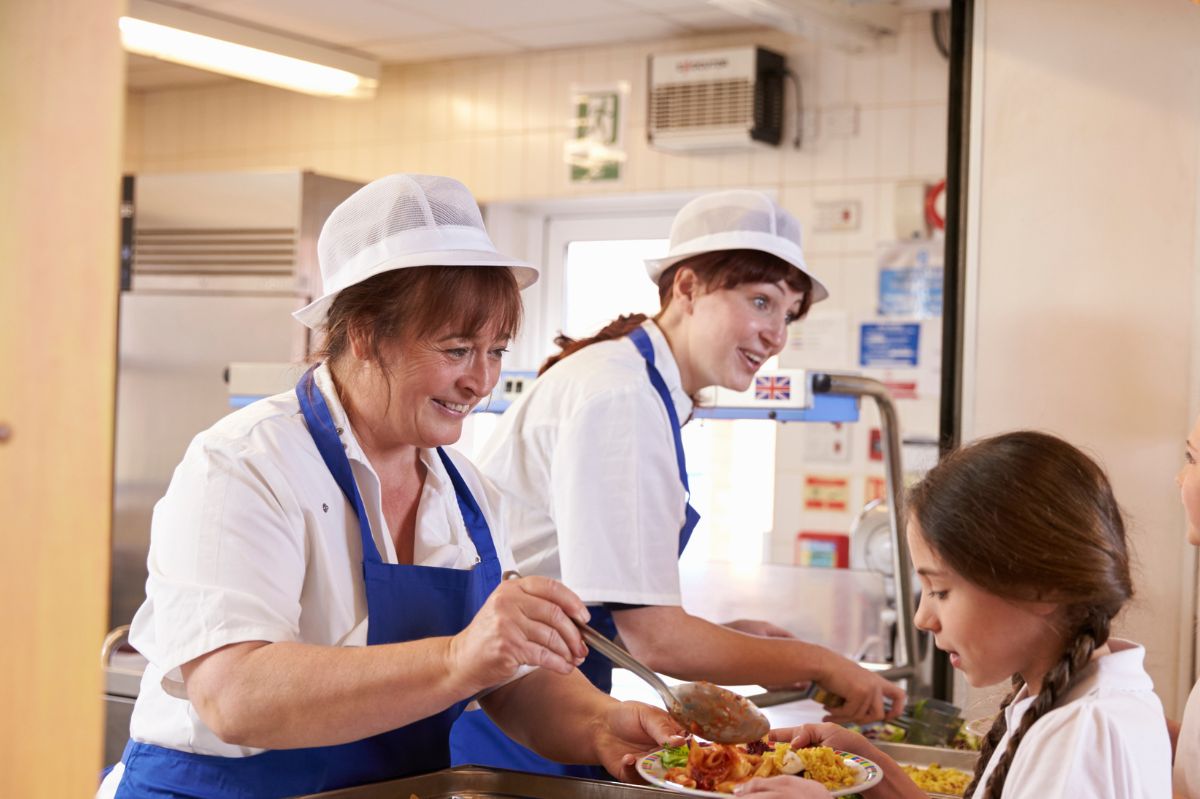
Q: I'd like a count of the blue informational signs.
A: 2